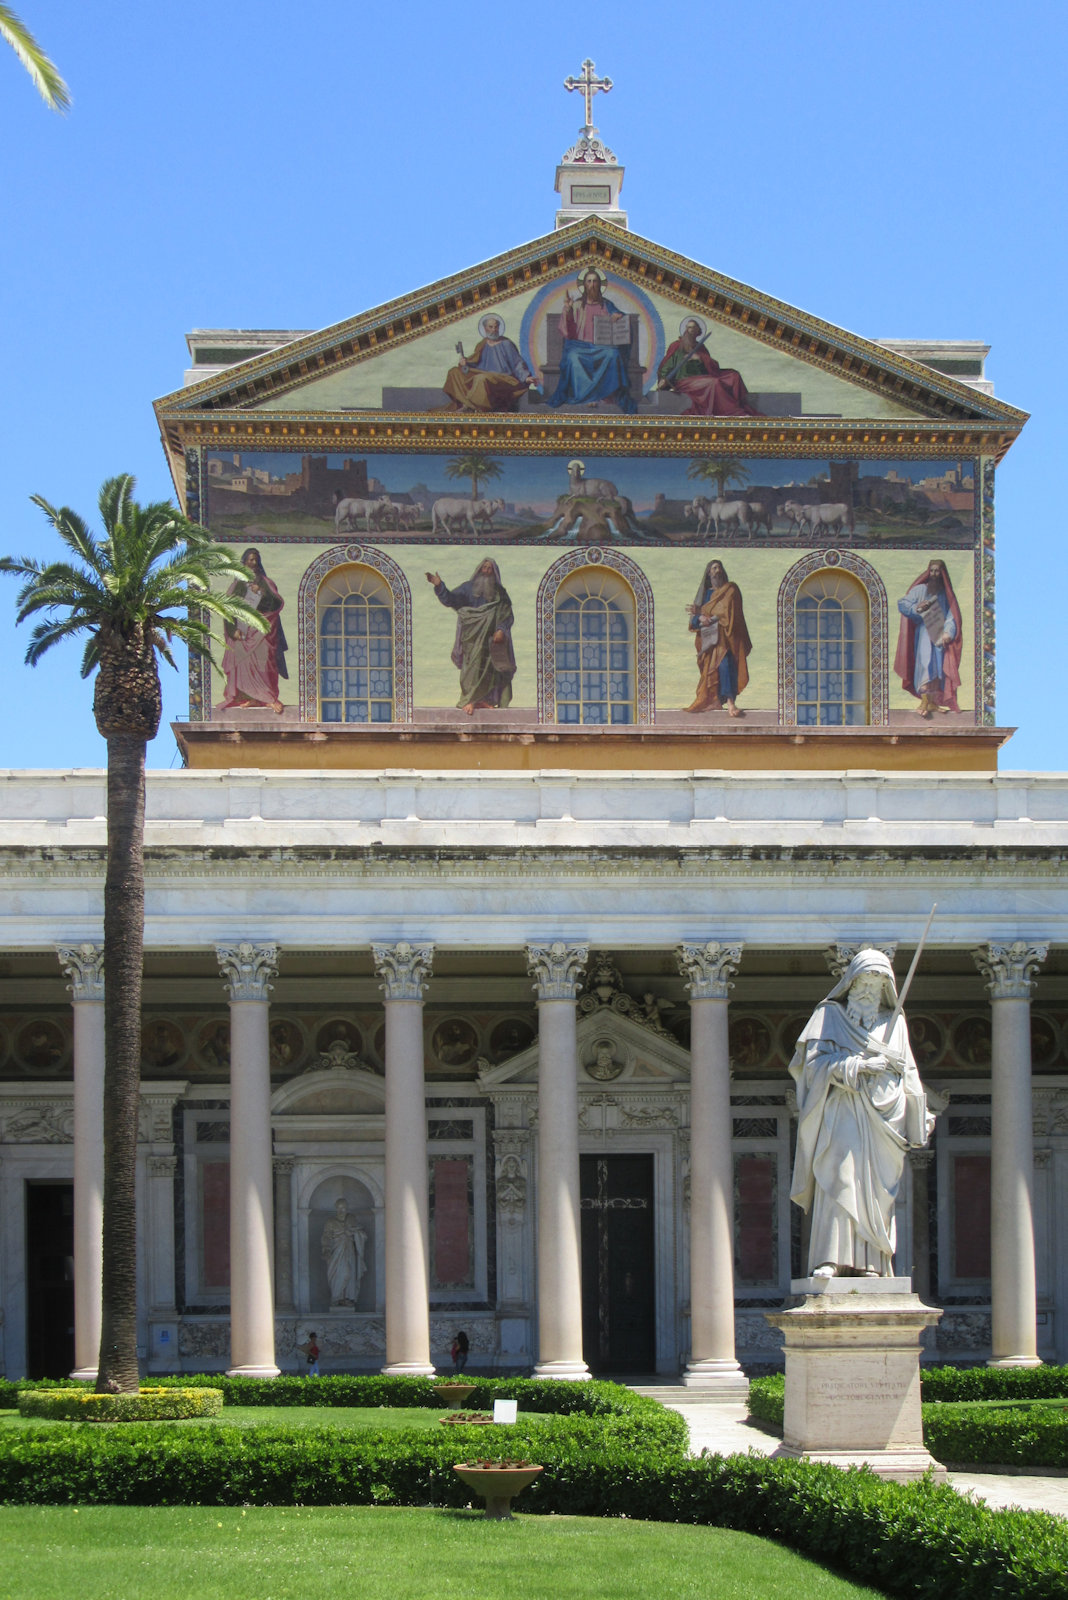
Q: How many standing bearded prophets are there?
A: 4